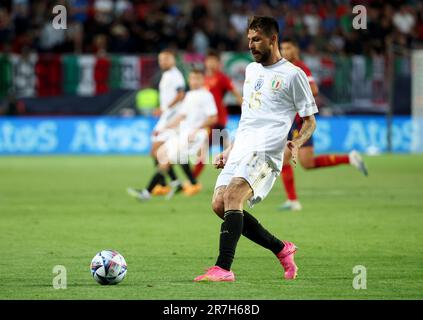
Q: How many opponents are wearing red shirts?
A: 2